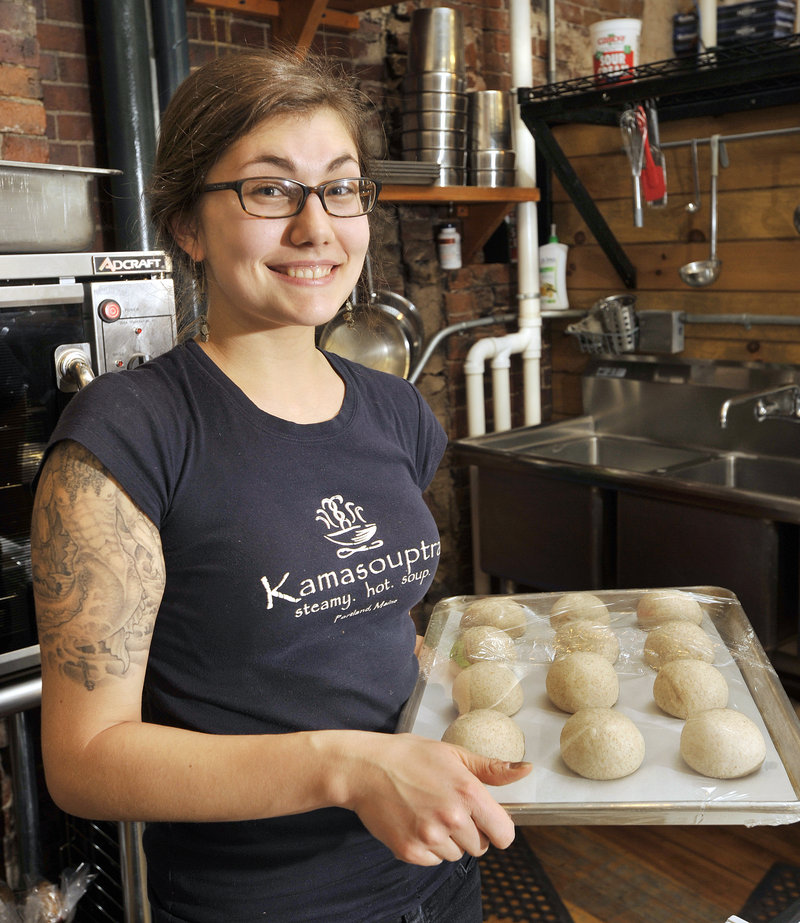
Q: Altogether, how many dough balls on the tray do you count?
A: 12